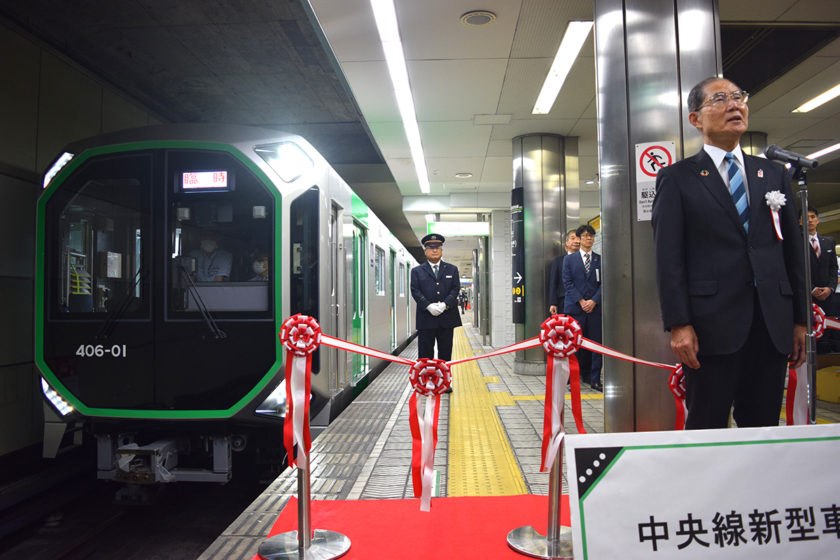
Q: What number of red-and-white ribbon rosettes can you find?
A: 5